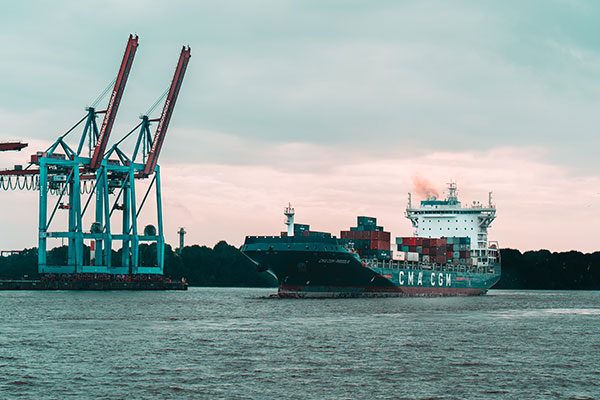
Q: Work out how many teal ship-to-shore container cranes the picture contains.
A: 2